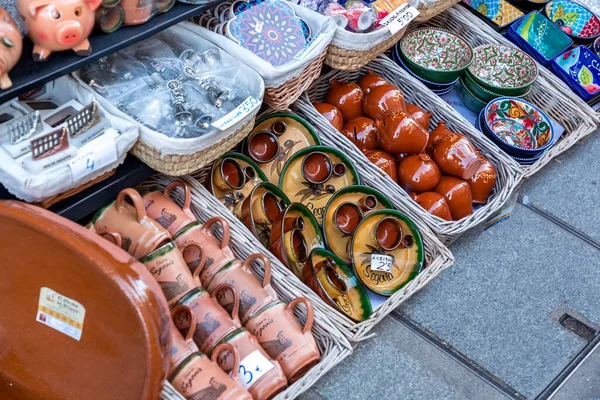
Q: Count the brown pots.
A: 14